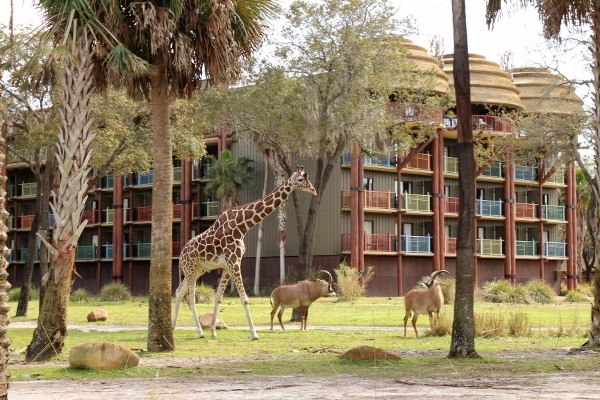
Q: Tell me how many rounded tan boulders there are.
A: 4